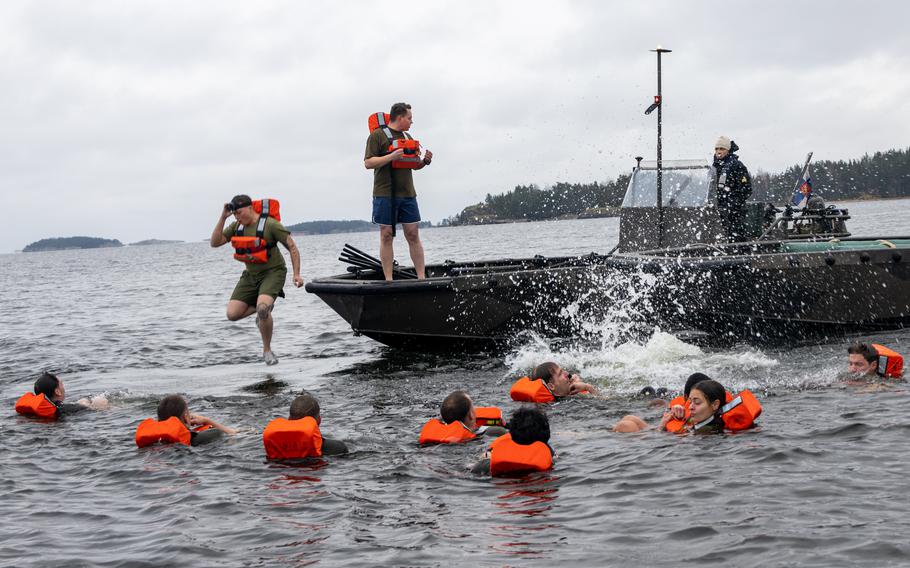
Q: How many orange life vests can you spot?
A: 11